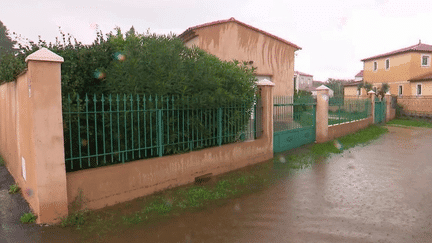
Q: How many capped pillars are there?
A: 5